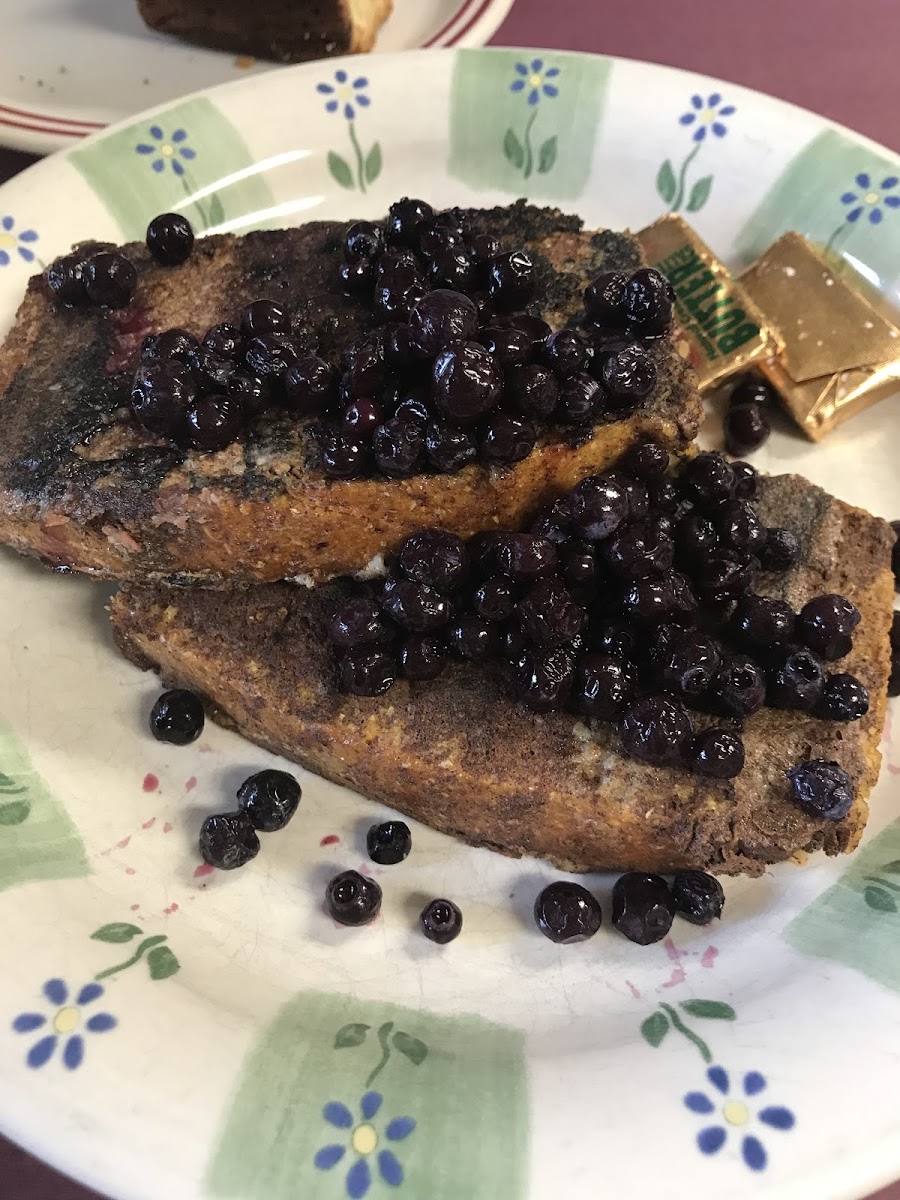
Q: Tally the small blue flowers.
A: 9